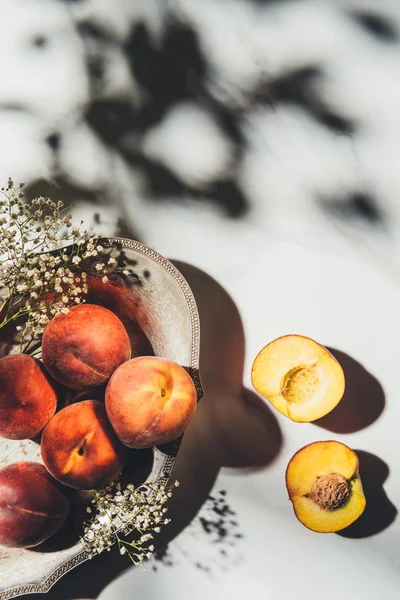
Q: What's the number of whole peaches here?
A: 5